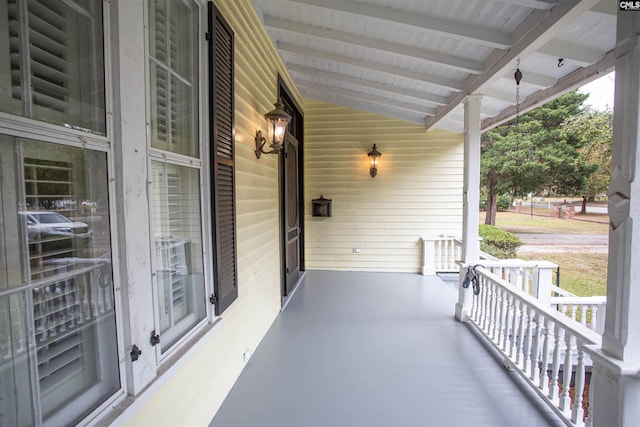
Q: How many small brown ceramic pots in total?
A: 0